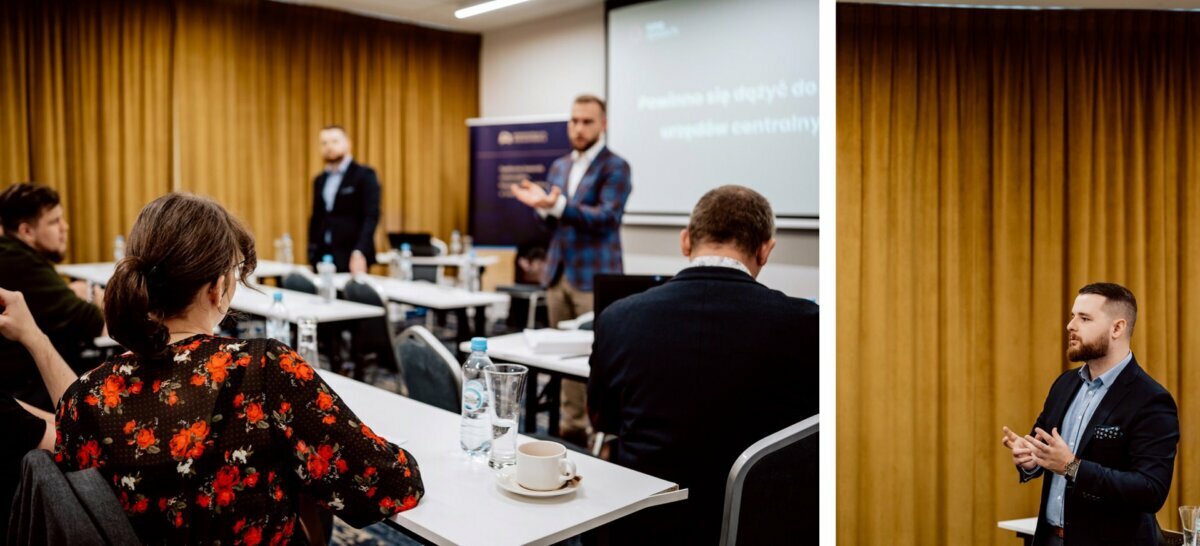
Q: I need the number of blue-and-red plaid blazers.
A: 1